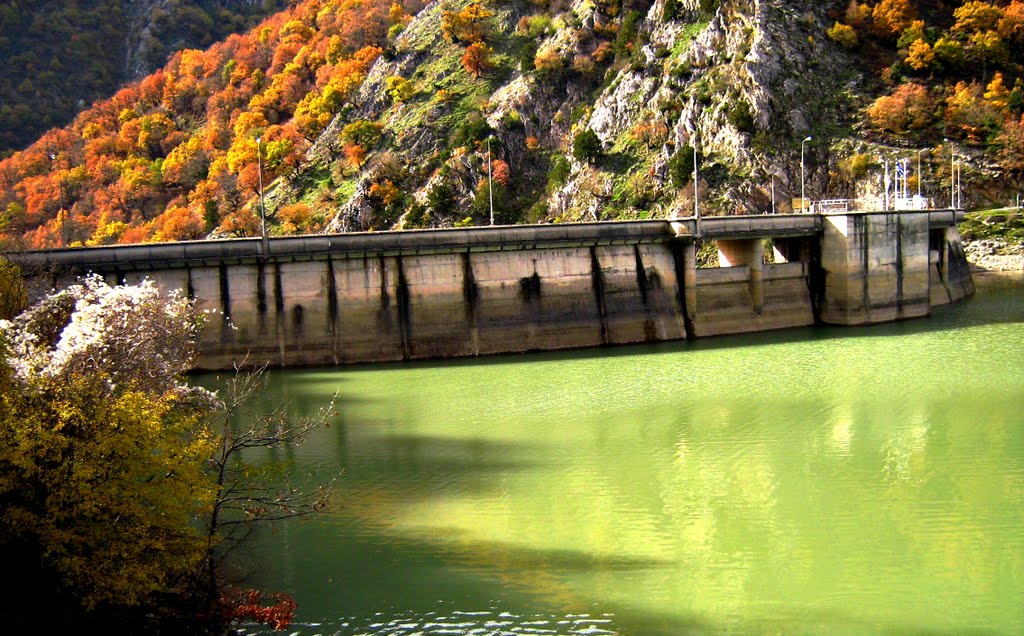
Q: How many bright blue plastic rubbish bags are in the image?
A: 0